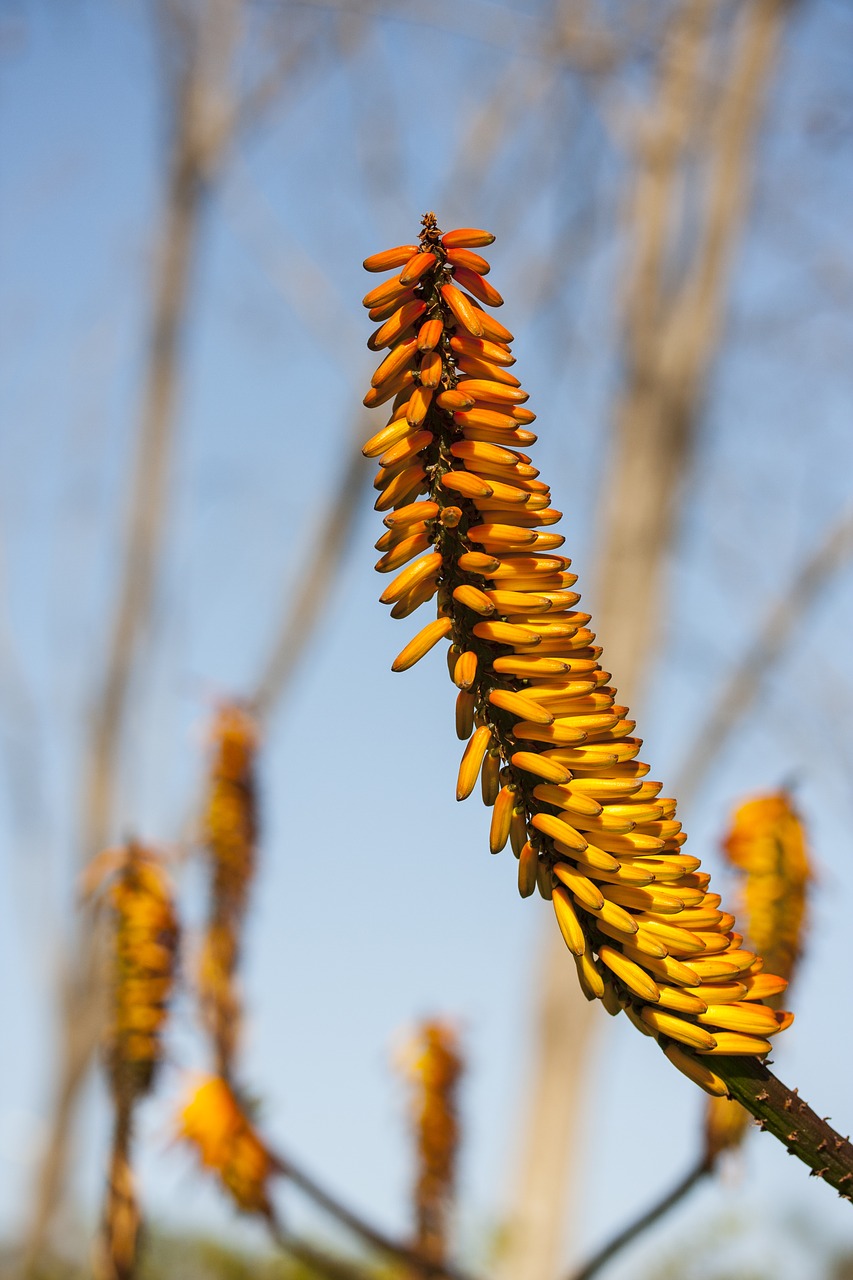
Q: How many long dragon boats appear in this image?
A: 0